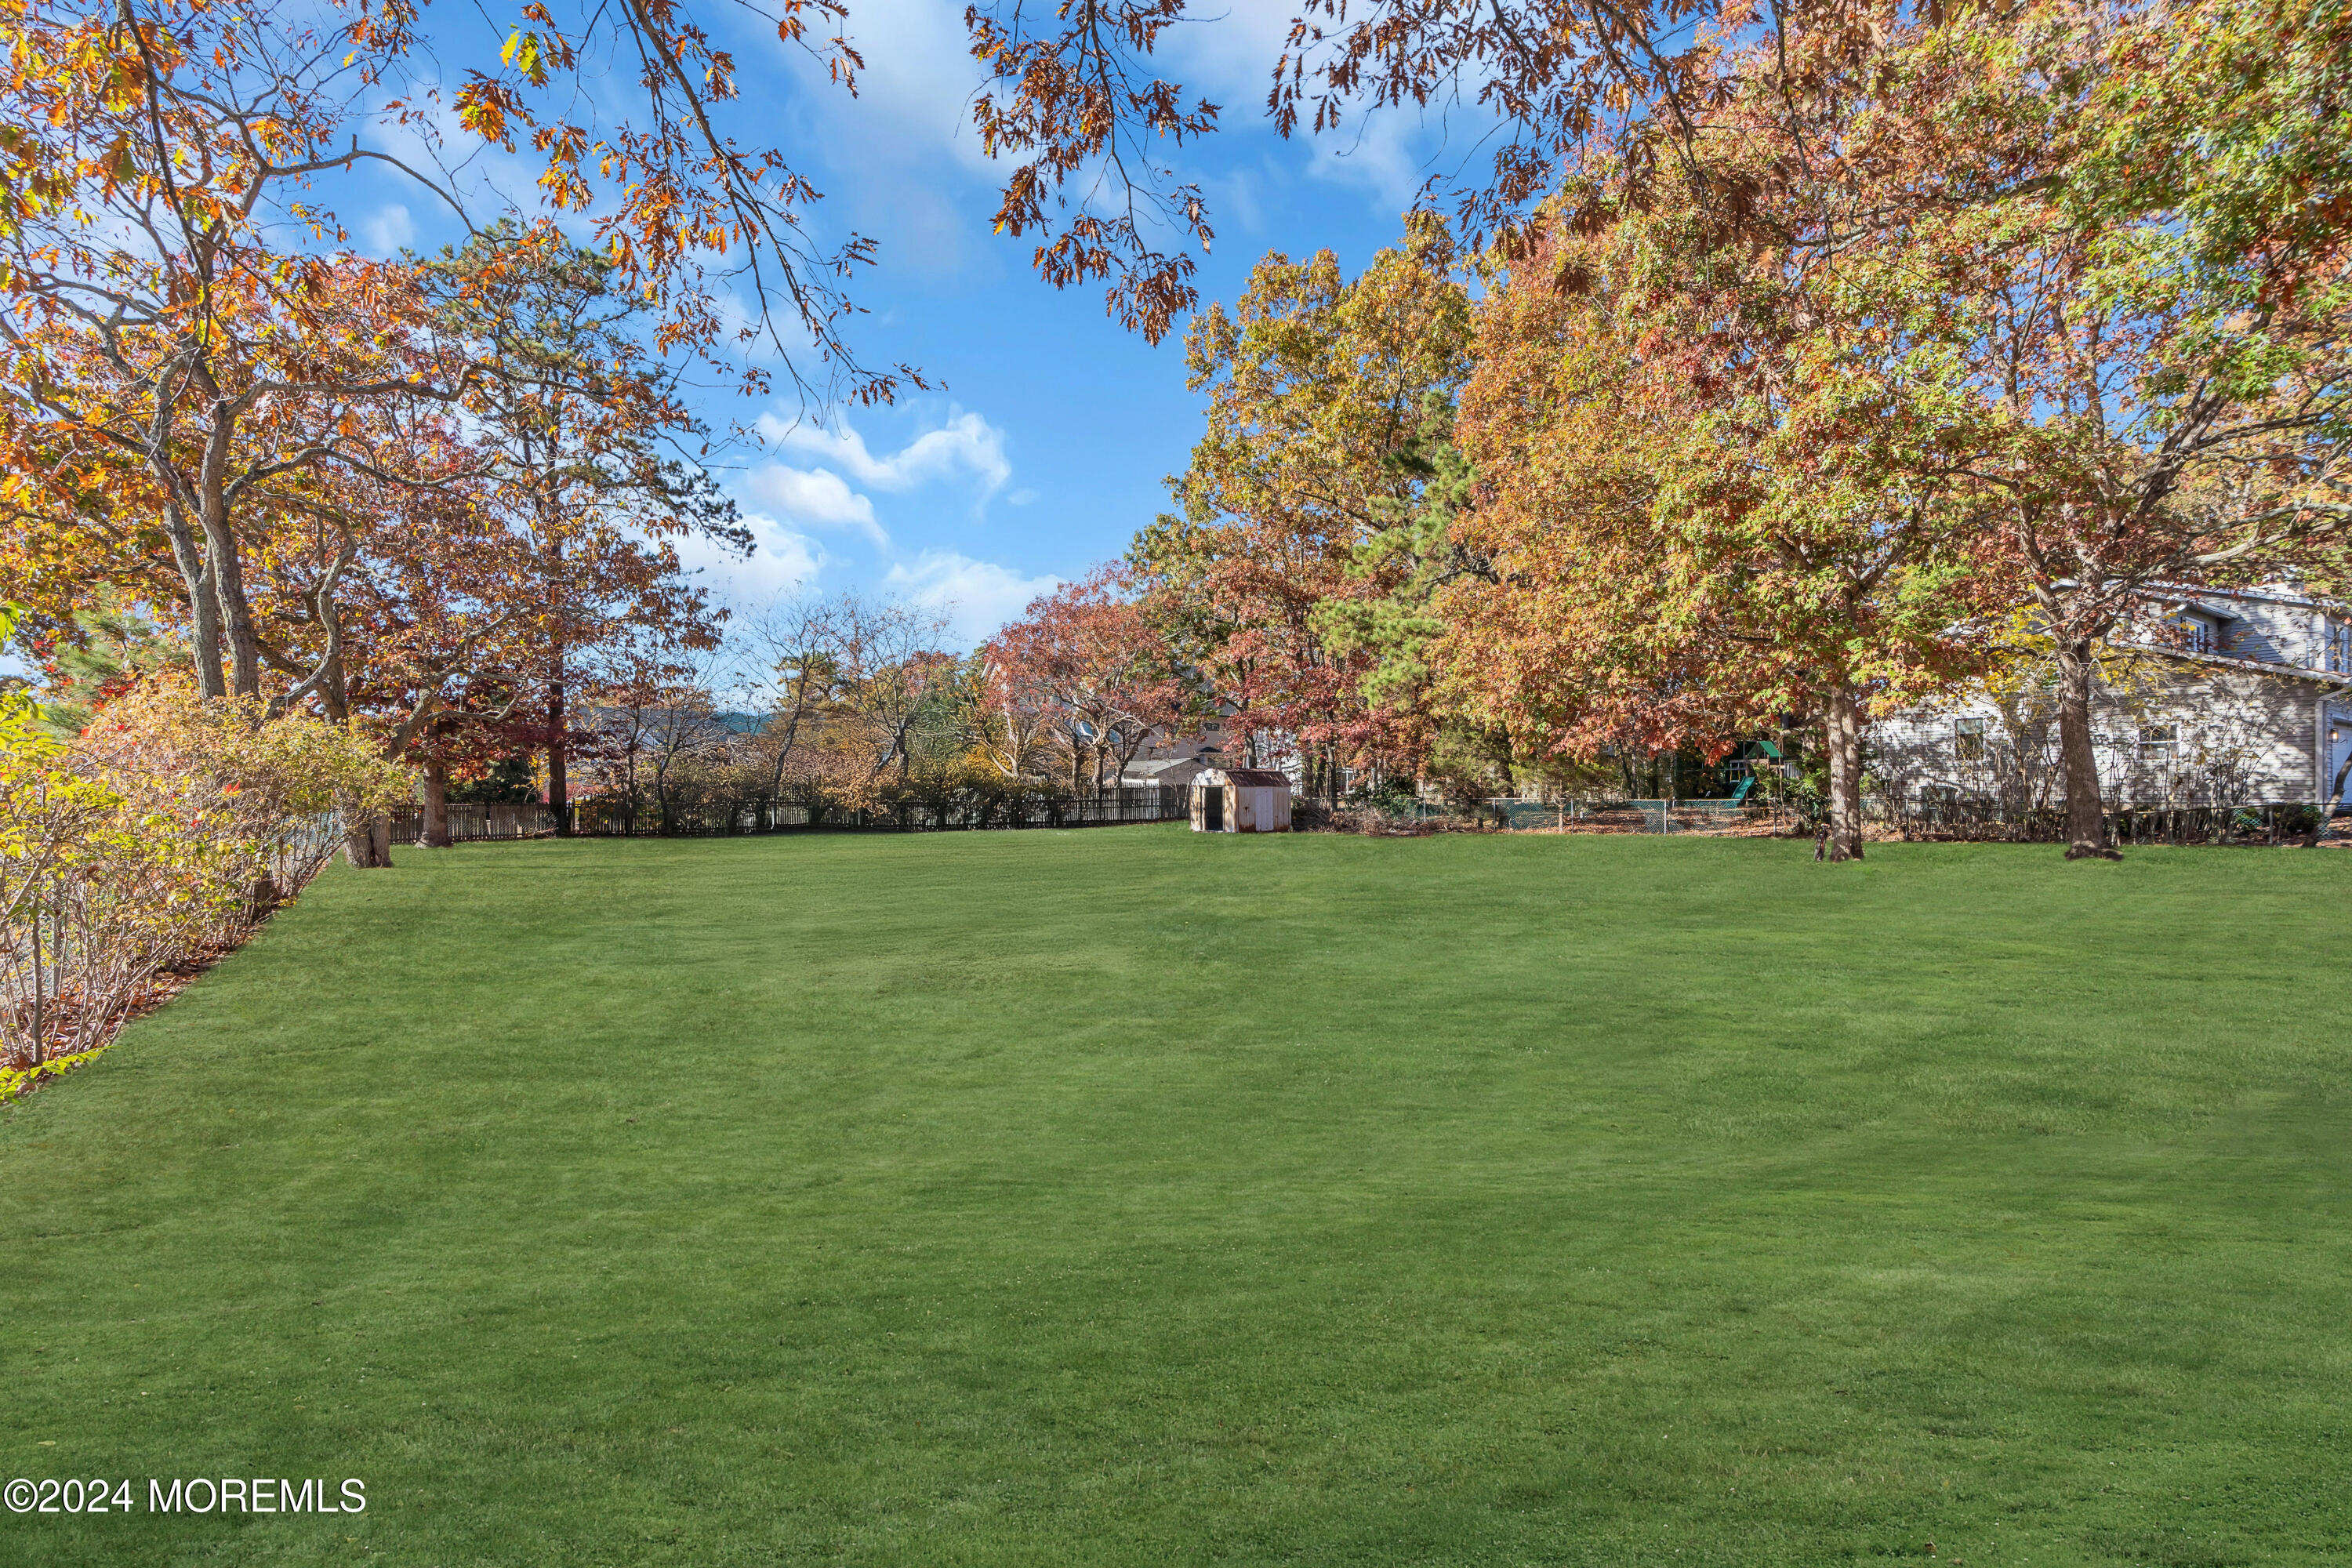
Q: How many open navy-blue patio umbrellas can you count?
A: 0